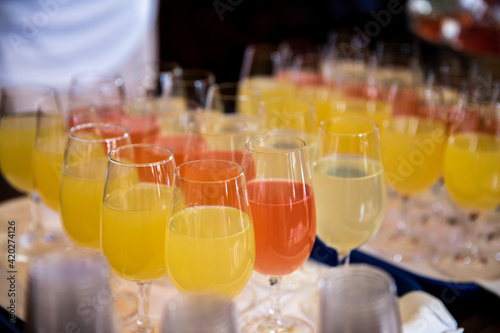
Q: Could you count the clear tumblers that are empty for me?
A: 3